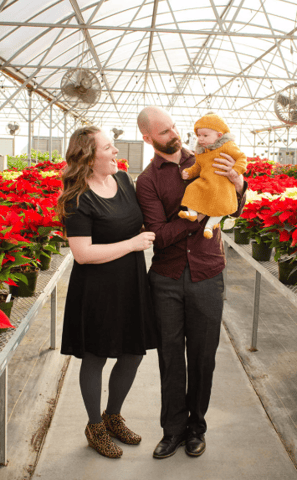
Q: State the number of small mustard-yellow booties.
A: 2